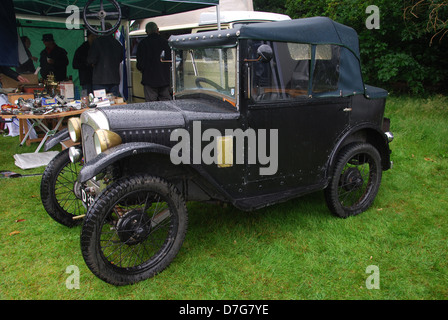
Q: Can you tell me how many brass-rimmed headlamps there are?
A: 2